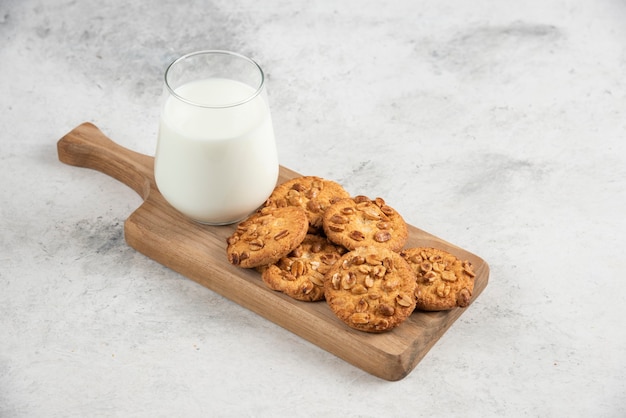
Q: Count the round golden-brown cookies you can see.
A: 6